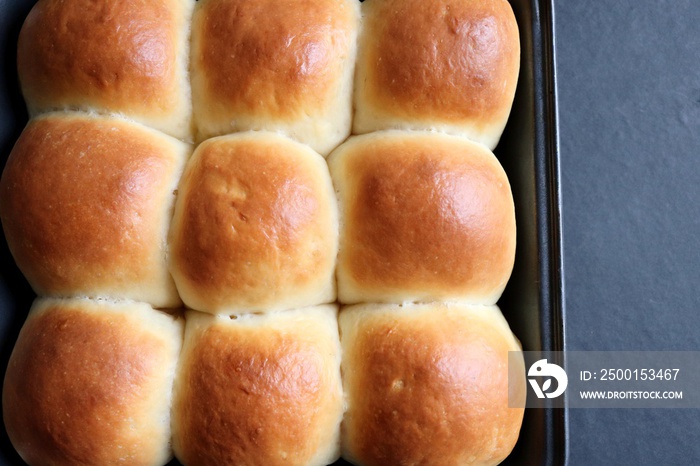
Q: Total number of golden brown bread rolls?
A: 9